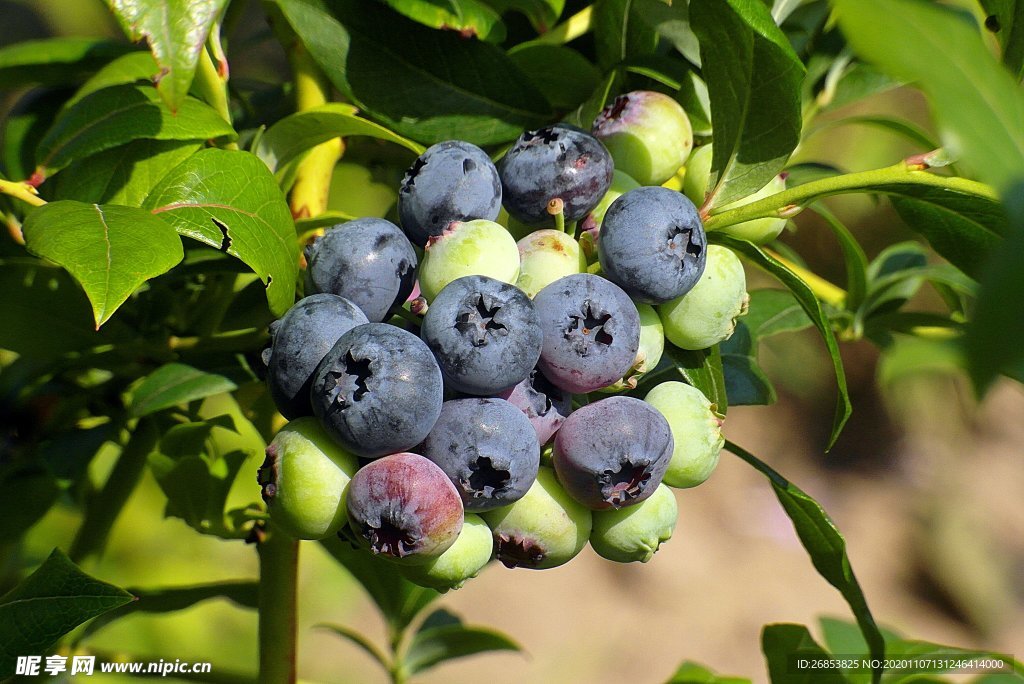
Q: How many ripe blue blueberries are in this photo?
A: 10